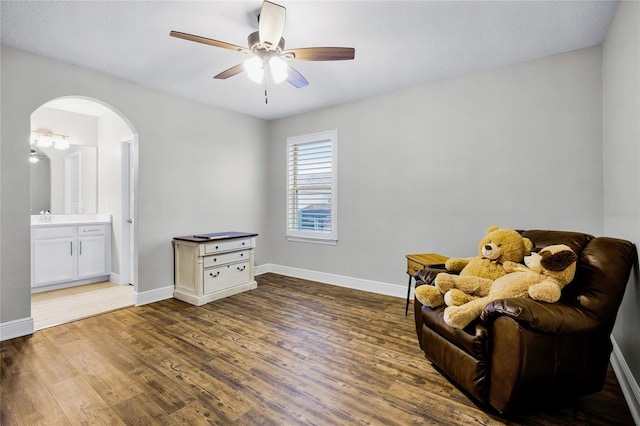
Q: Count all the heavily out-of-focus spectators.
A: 0